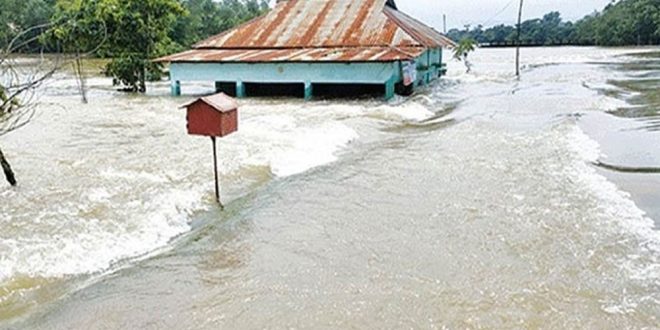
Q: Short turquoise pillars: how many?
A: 4